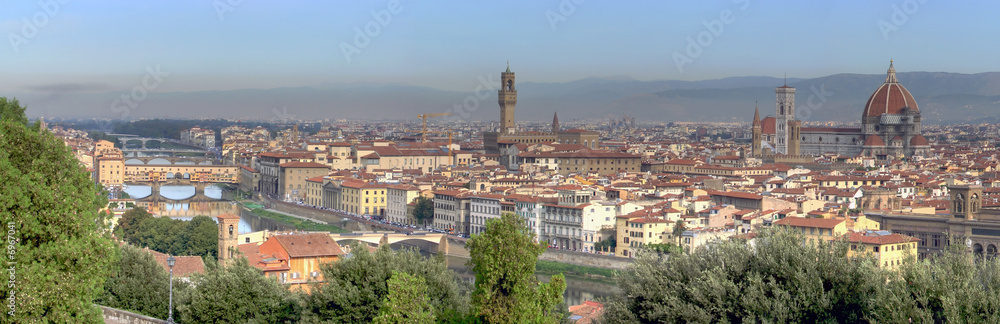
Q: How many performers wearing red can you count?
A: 0